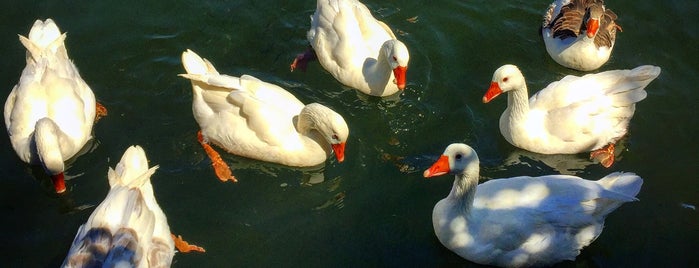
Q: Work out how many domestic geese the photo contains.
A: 7